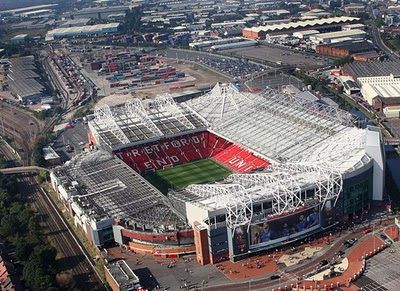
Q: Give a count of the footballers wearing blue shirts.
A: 4